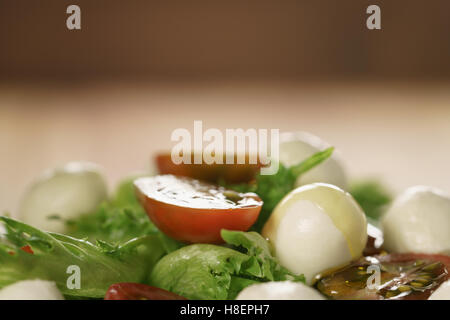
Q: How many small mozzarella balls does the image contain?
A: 7